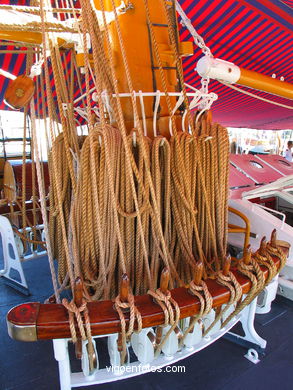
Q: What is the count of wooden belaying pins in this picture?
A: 8